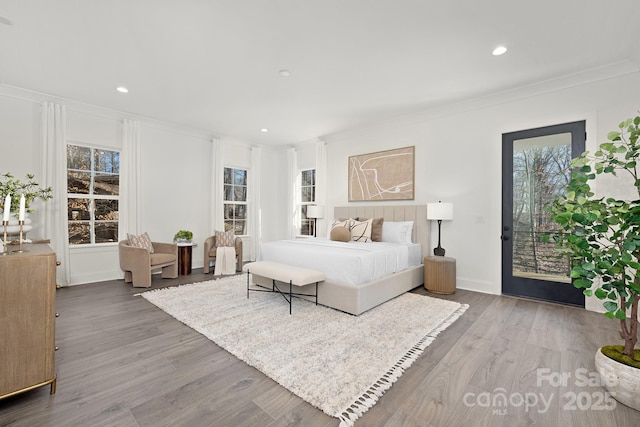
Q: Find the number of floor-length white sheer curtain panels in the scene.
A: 6